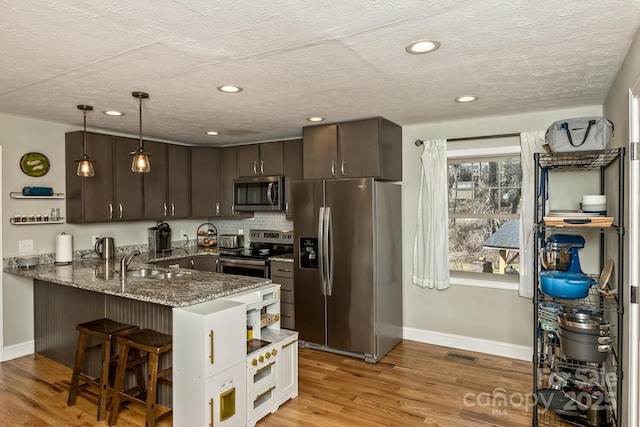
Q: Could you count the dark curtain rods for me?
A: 1